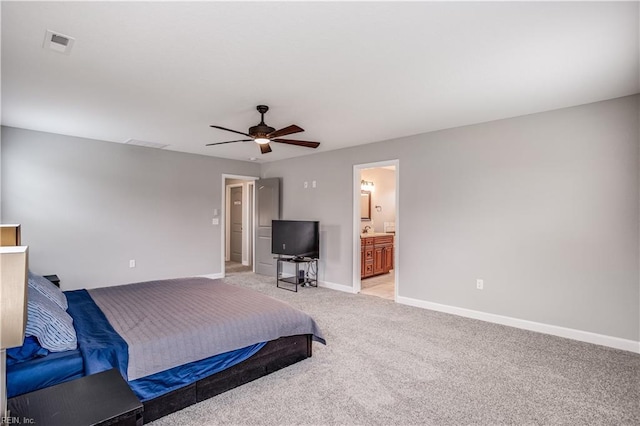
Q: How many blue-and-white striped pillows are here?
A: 2